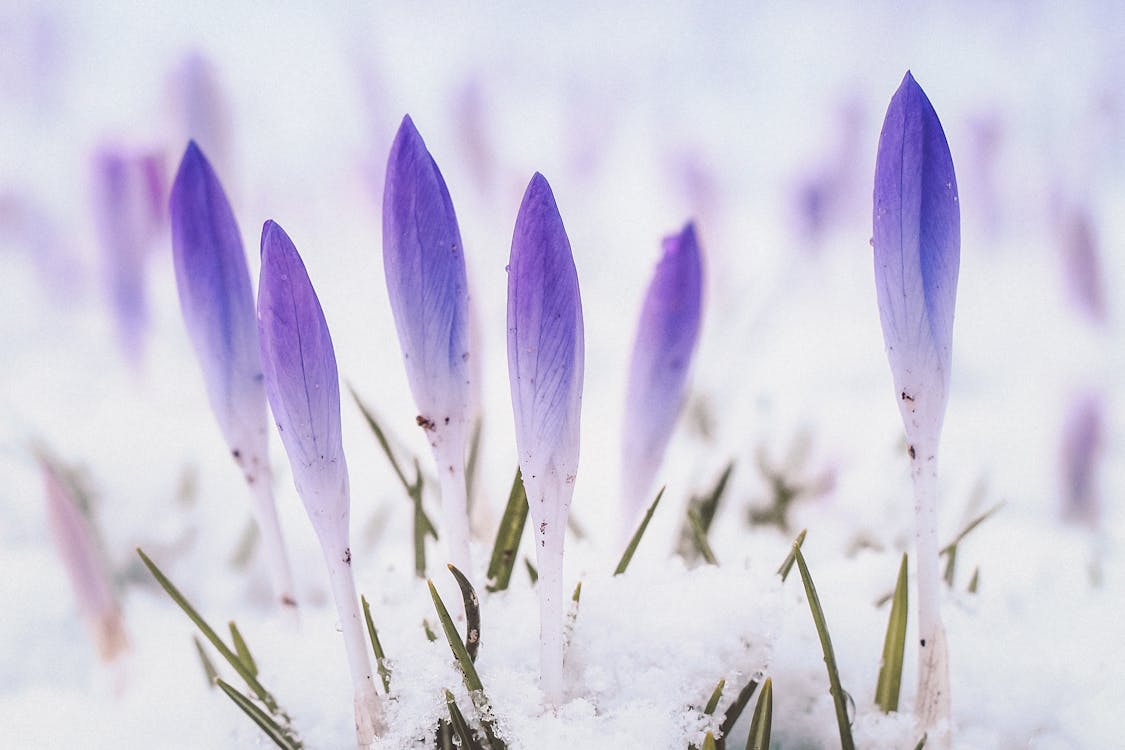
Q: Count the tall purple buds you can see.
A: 6